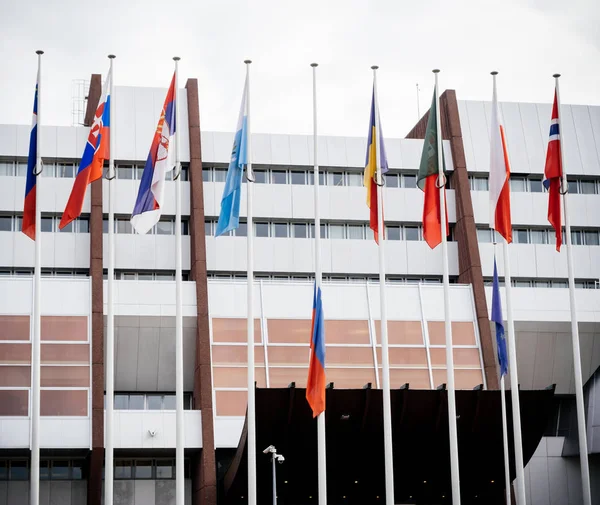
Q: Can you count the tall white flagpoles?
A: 9